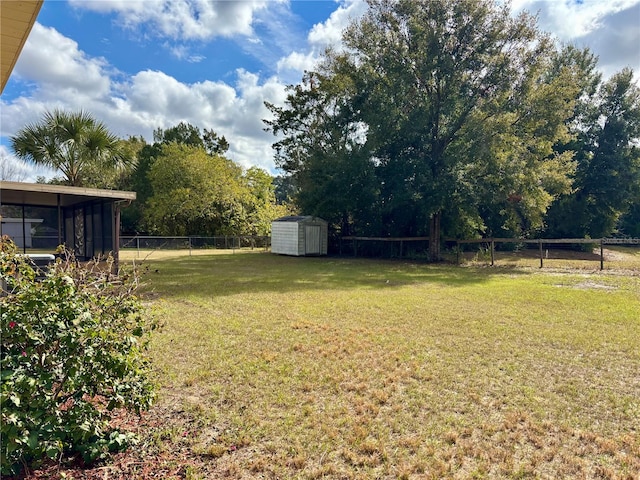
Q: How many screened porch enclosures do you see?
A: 1